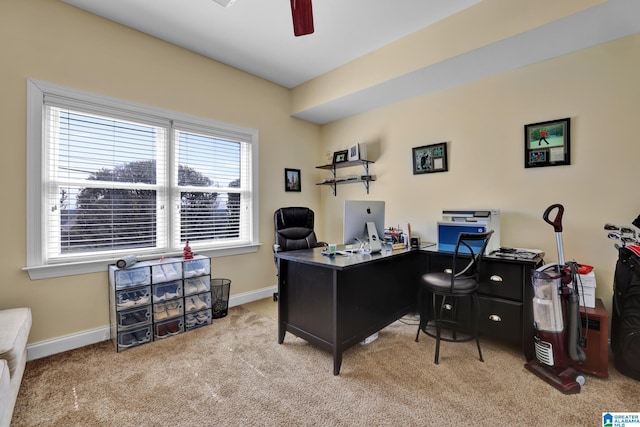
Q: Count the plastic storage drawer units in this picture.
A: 12